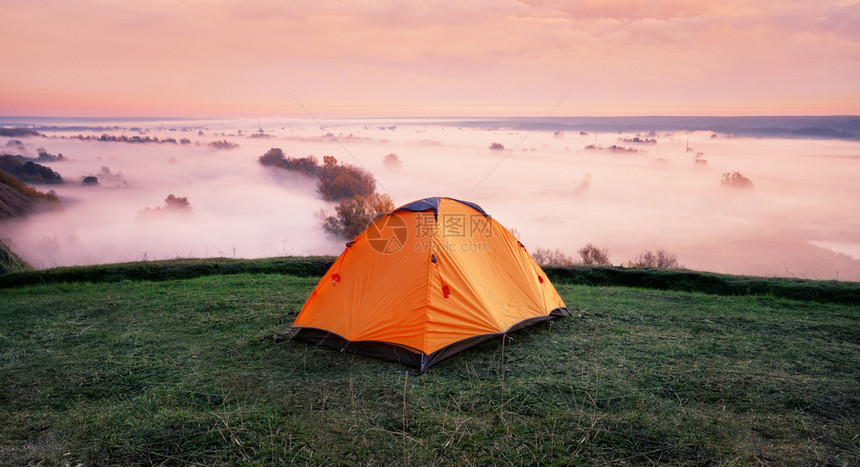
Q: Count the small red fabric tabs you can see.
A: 3